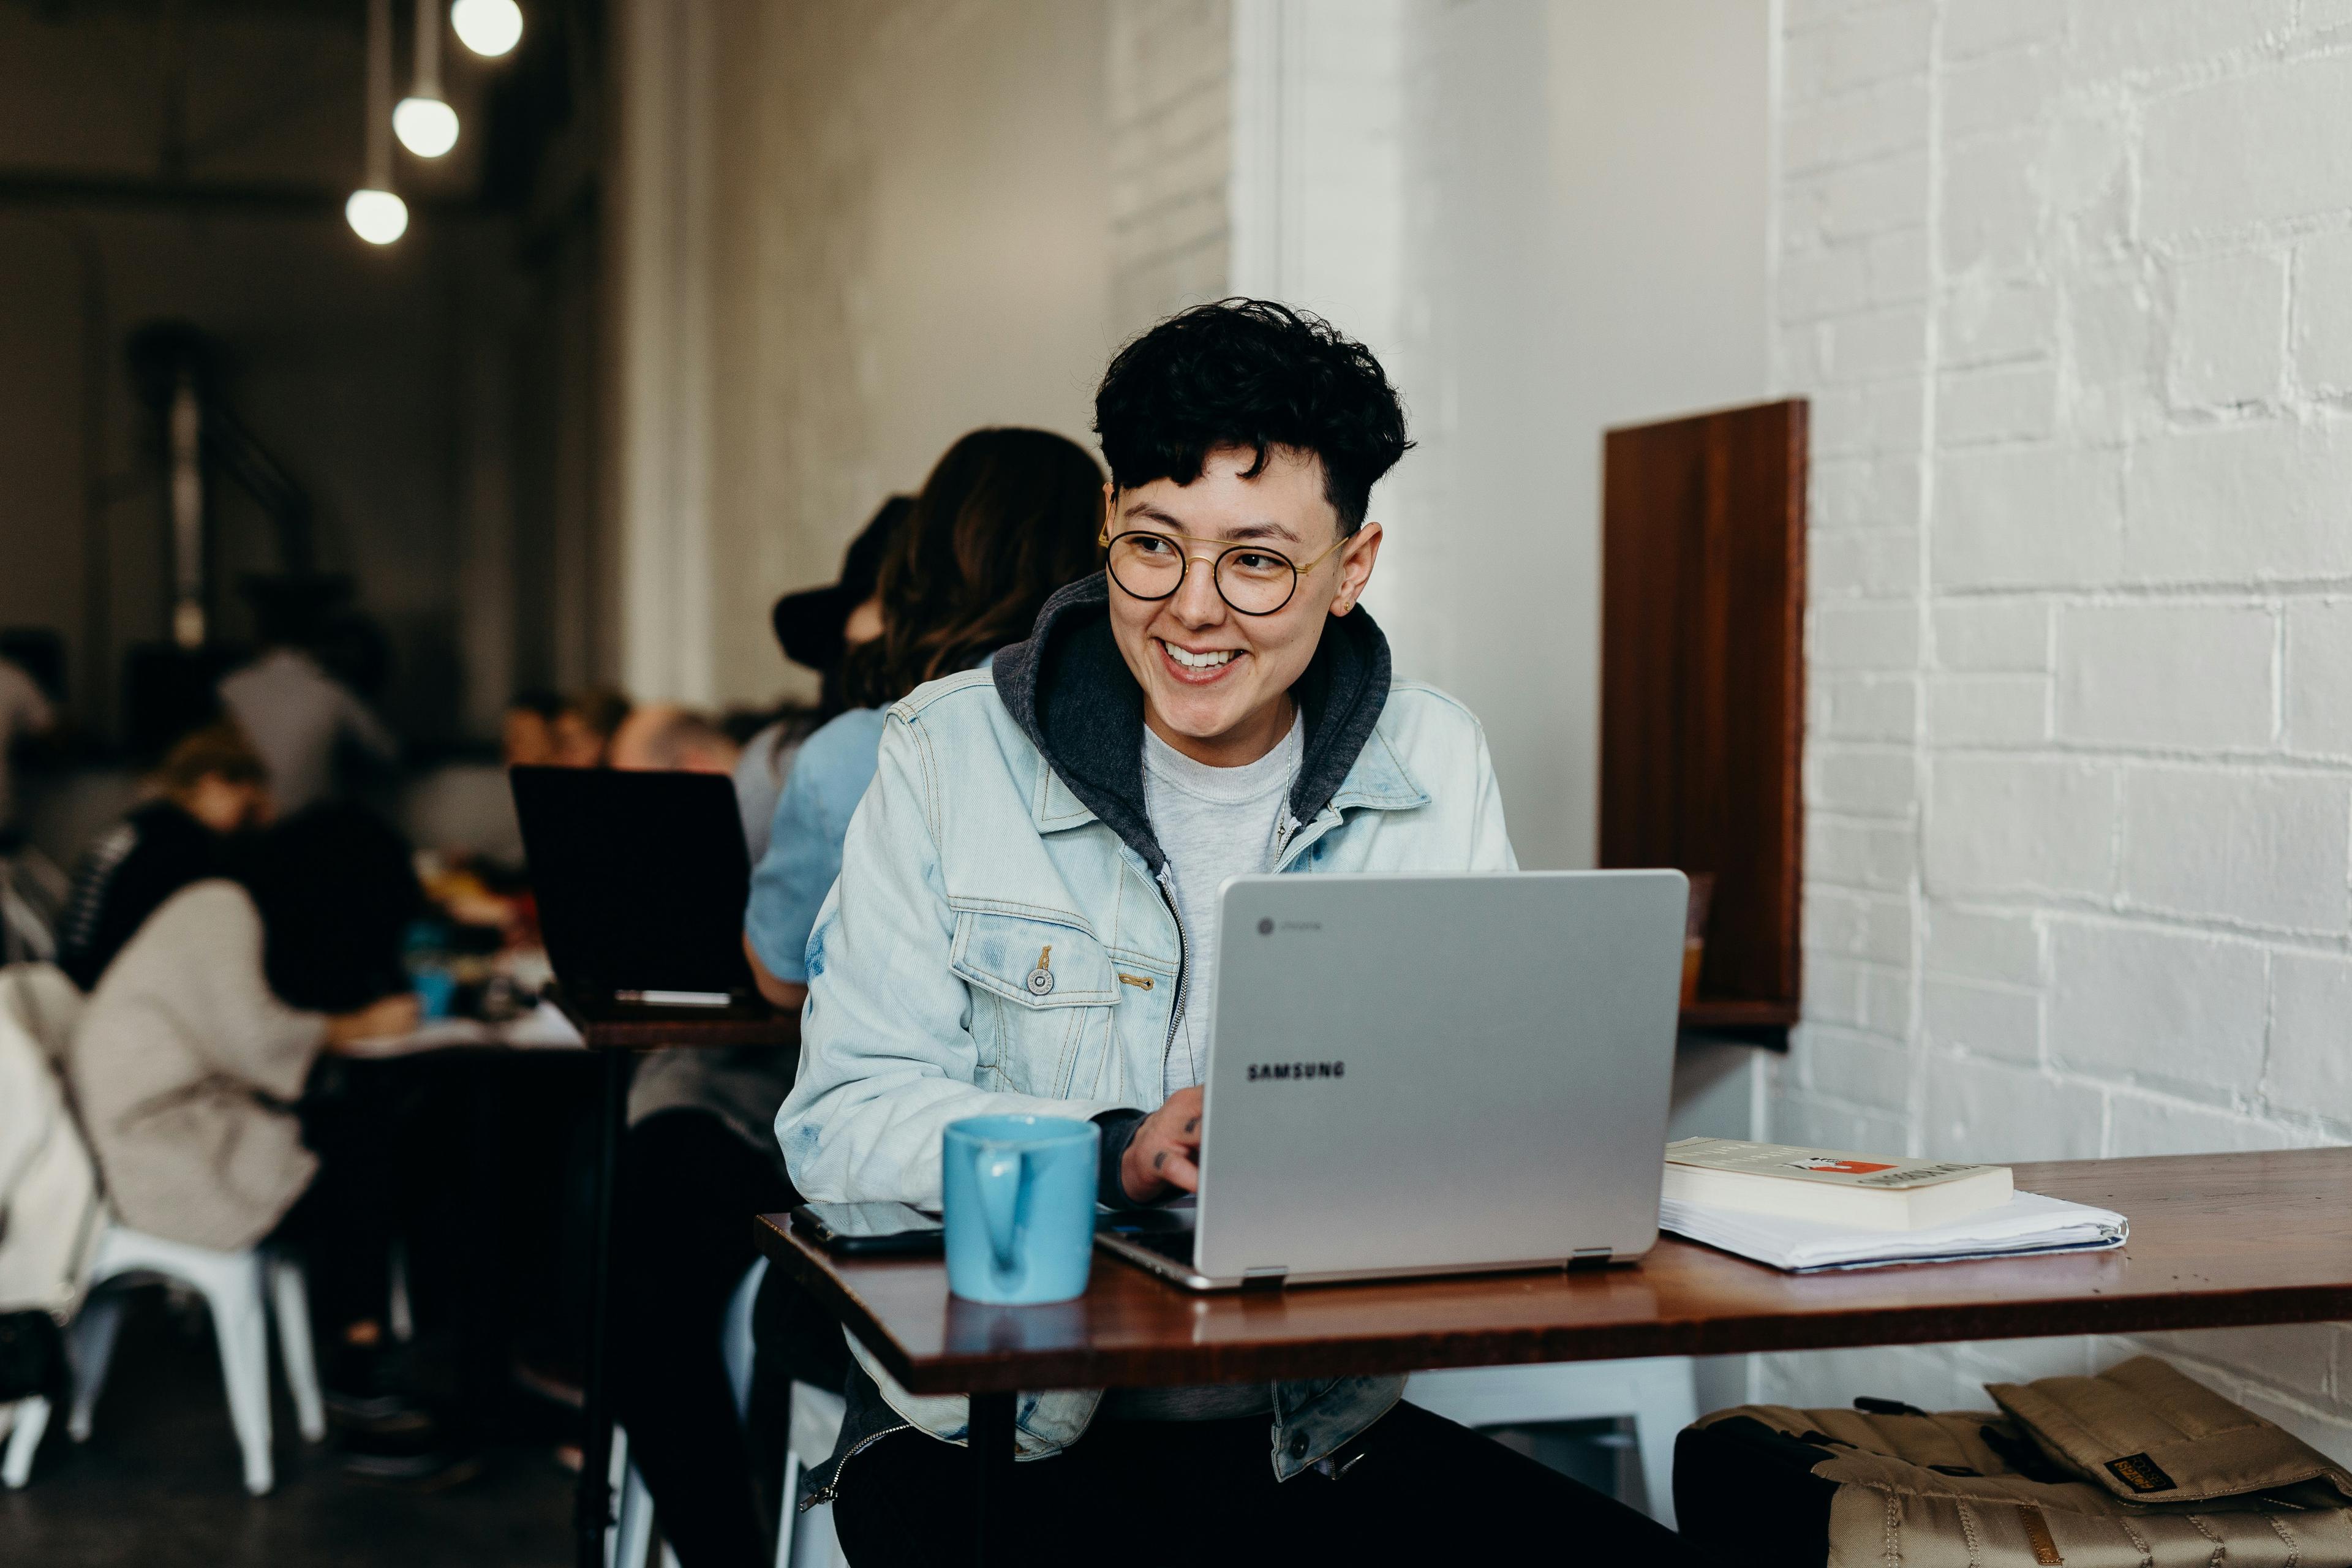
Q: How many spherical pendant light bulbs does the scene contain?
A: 3